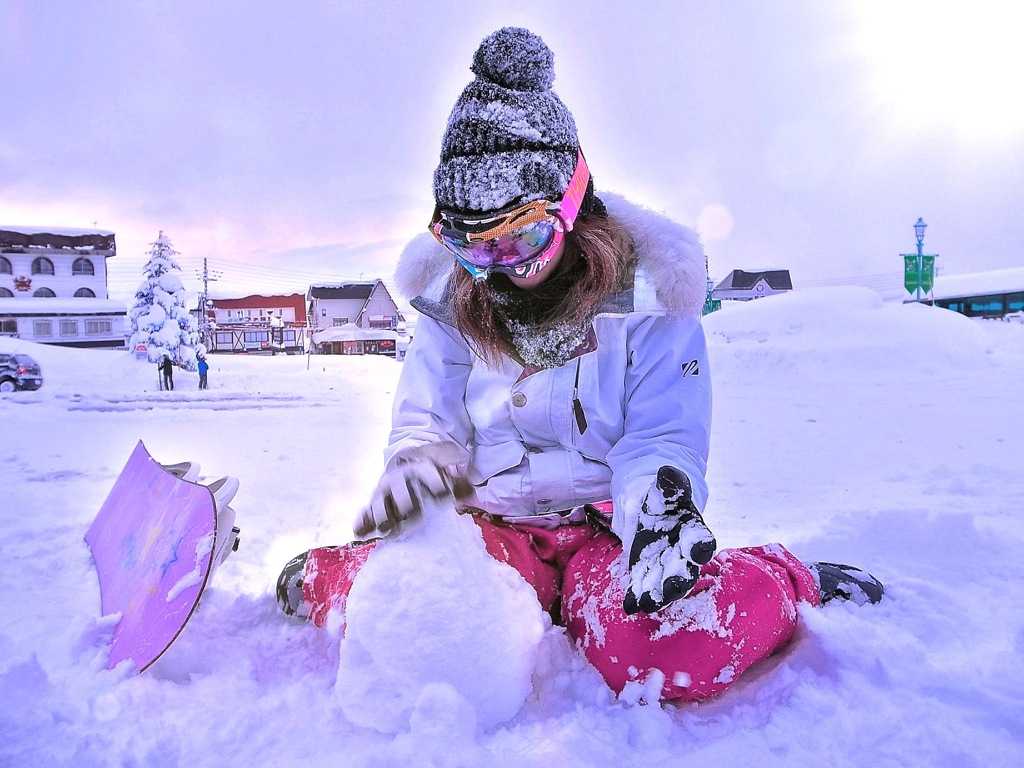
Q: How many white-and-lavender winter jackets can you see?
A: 1